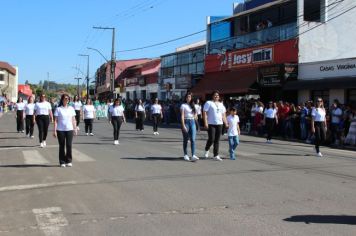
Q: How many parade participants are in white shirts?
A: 15